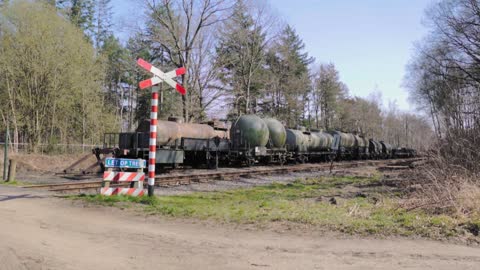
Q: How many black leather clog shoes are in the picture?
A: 0